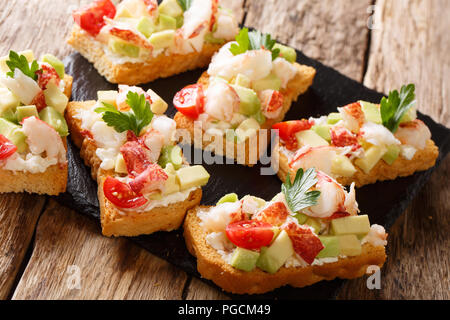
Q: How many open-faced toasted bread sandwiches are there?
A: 6